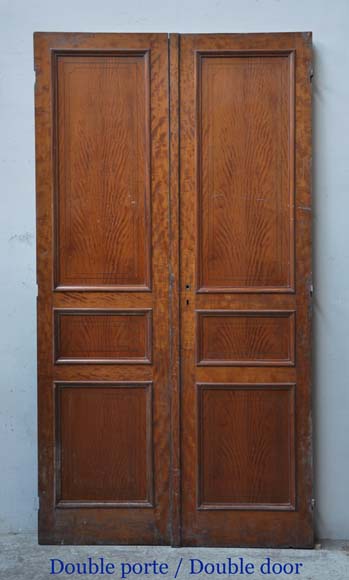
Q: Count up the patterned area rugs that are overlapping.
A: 0